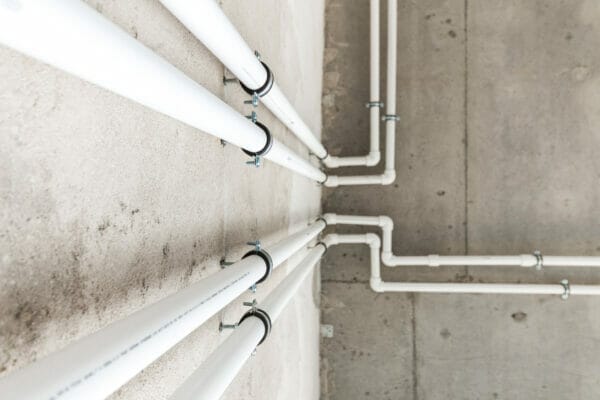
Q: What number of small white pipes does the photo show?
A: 4